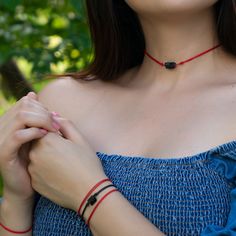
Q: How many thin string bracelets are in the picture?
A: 4